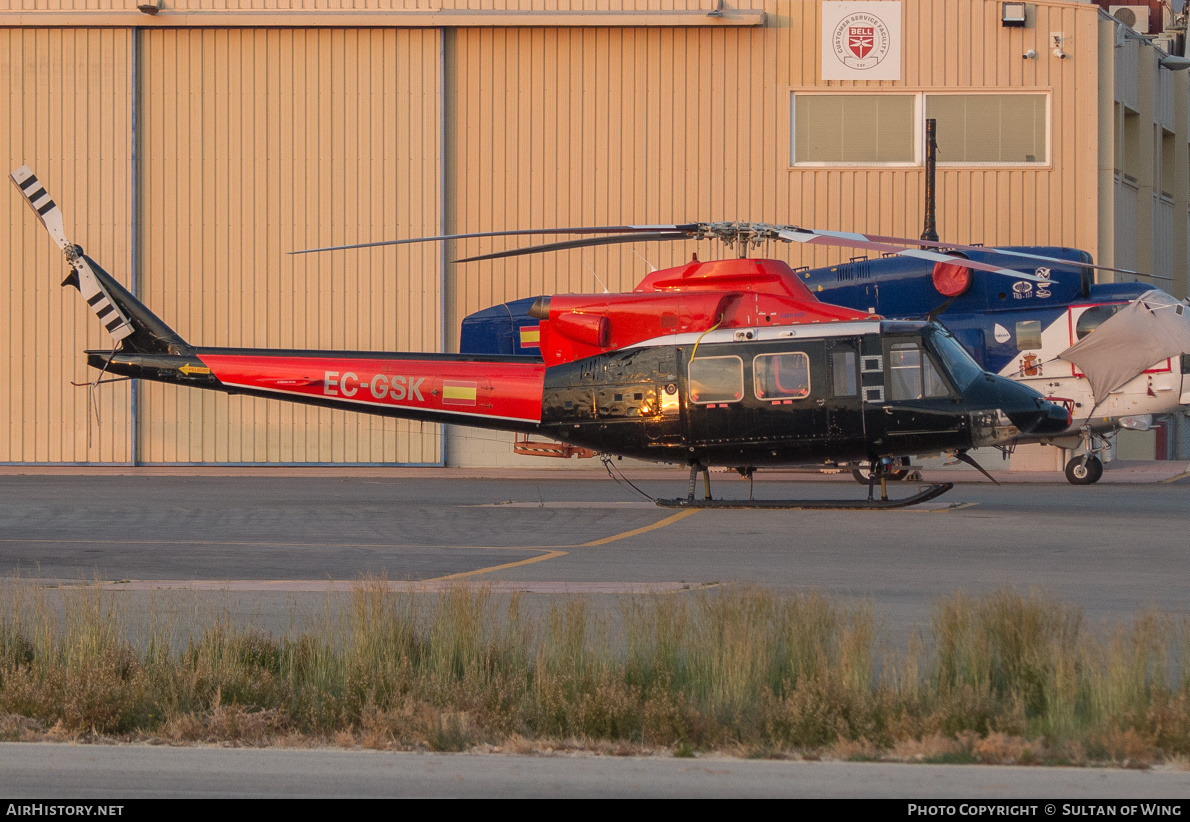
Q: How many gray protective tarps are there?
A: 1